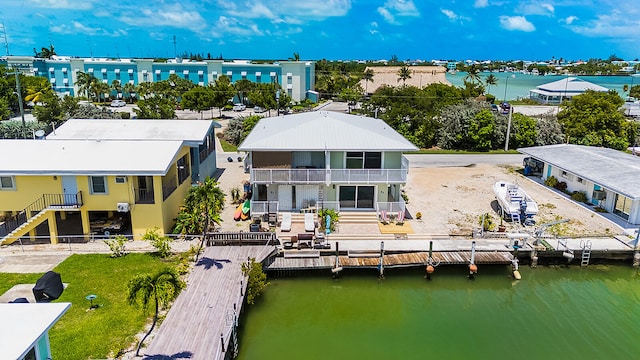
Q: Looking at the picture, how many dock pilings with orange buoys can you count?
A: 2